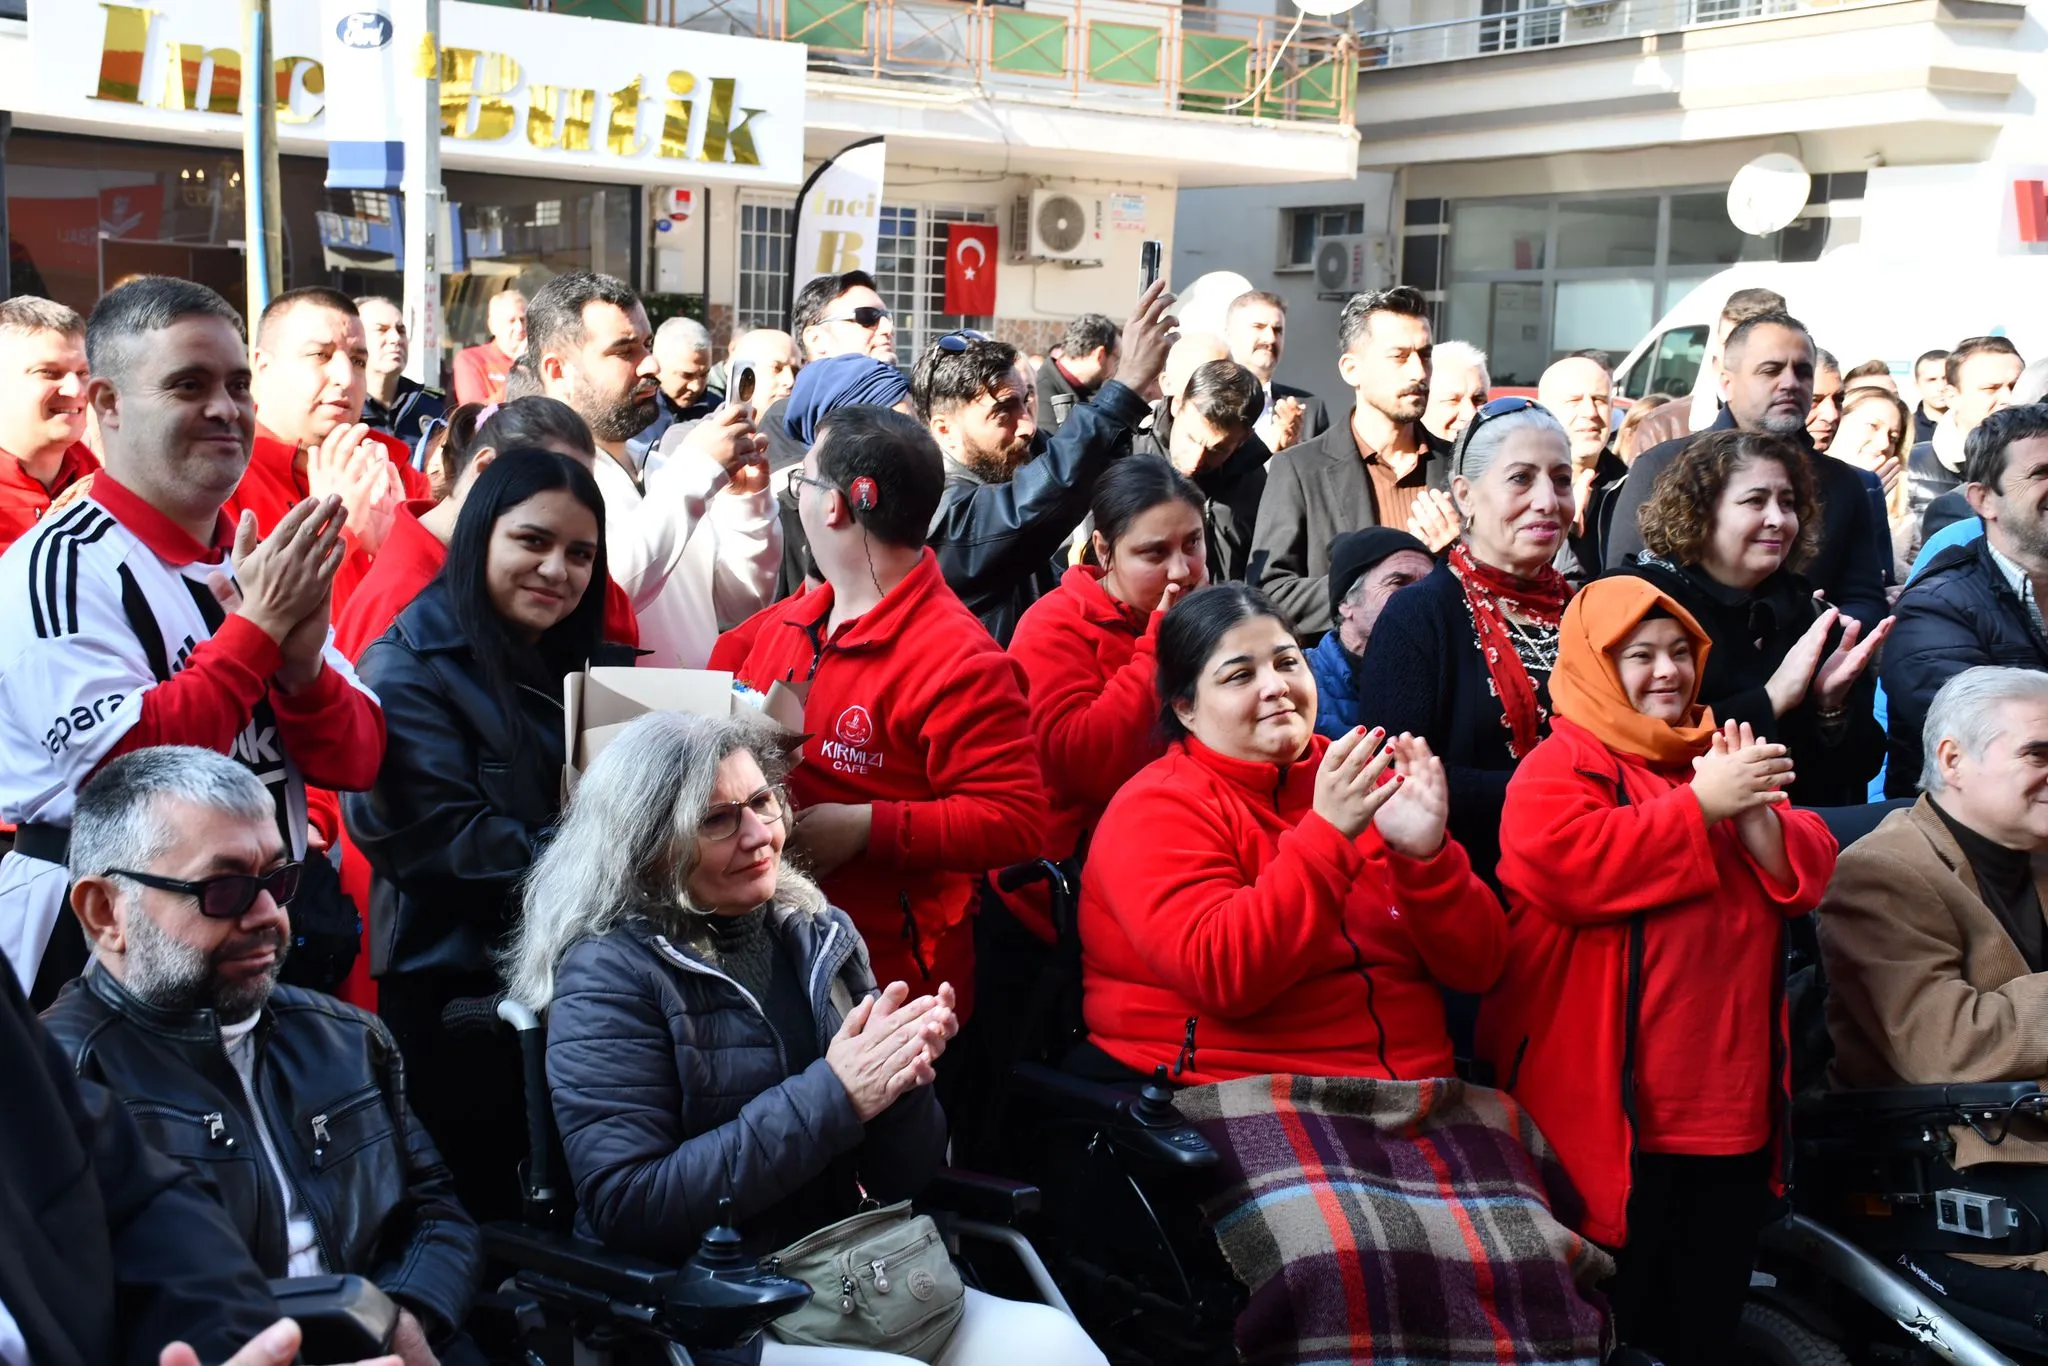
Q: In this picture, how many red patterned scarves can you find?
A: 1